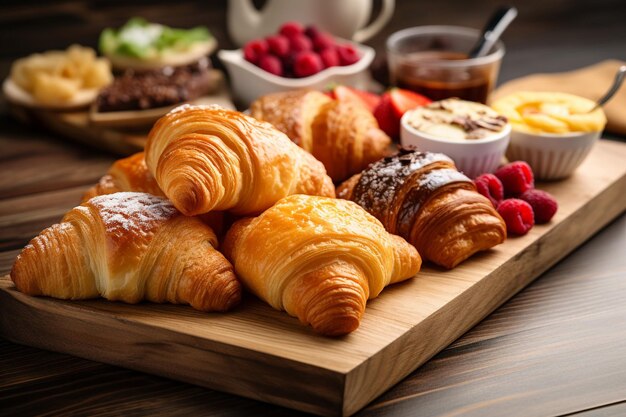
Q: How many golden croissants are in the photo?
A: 5